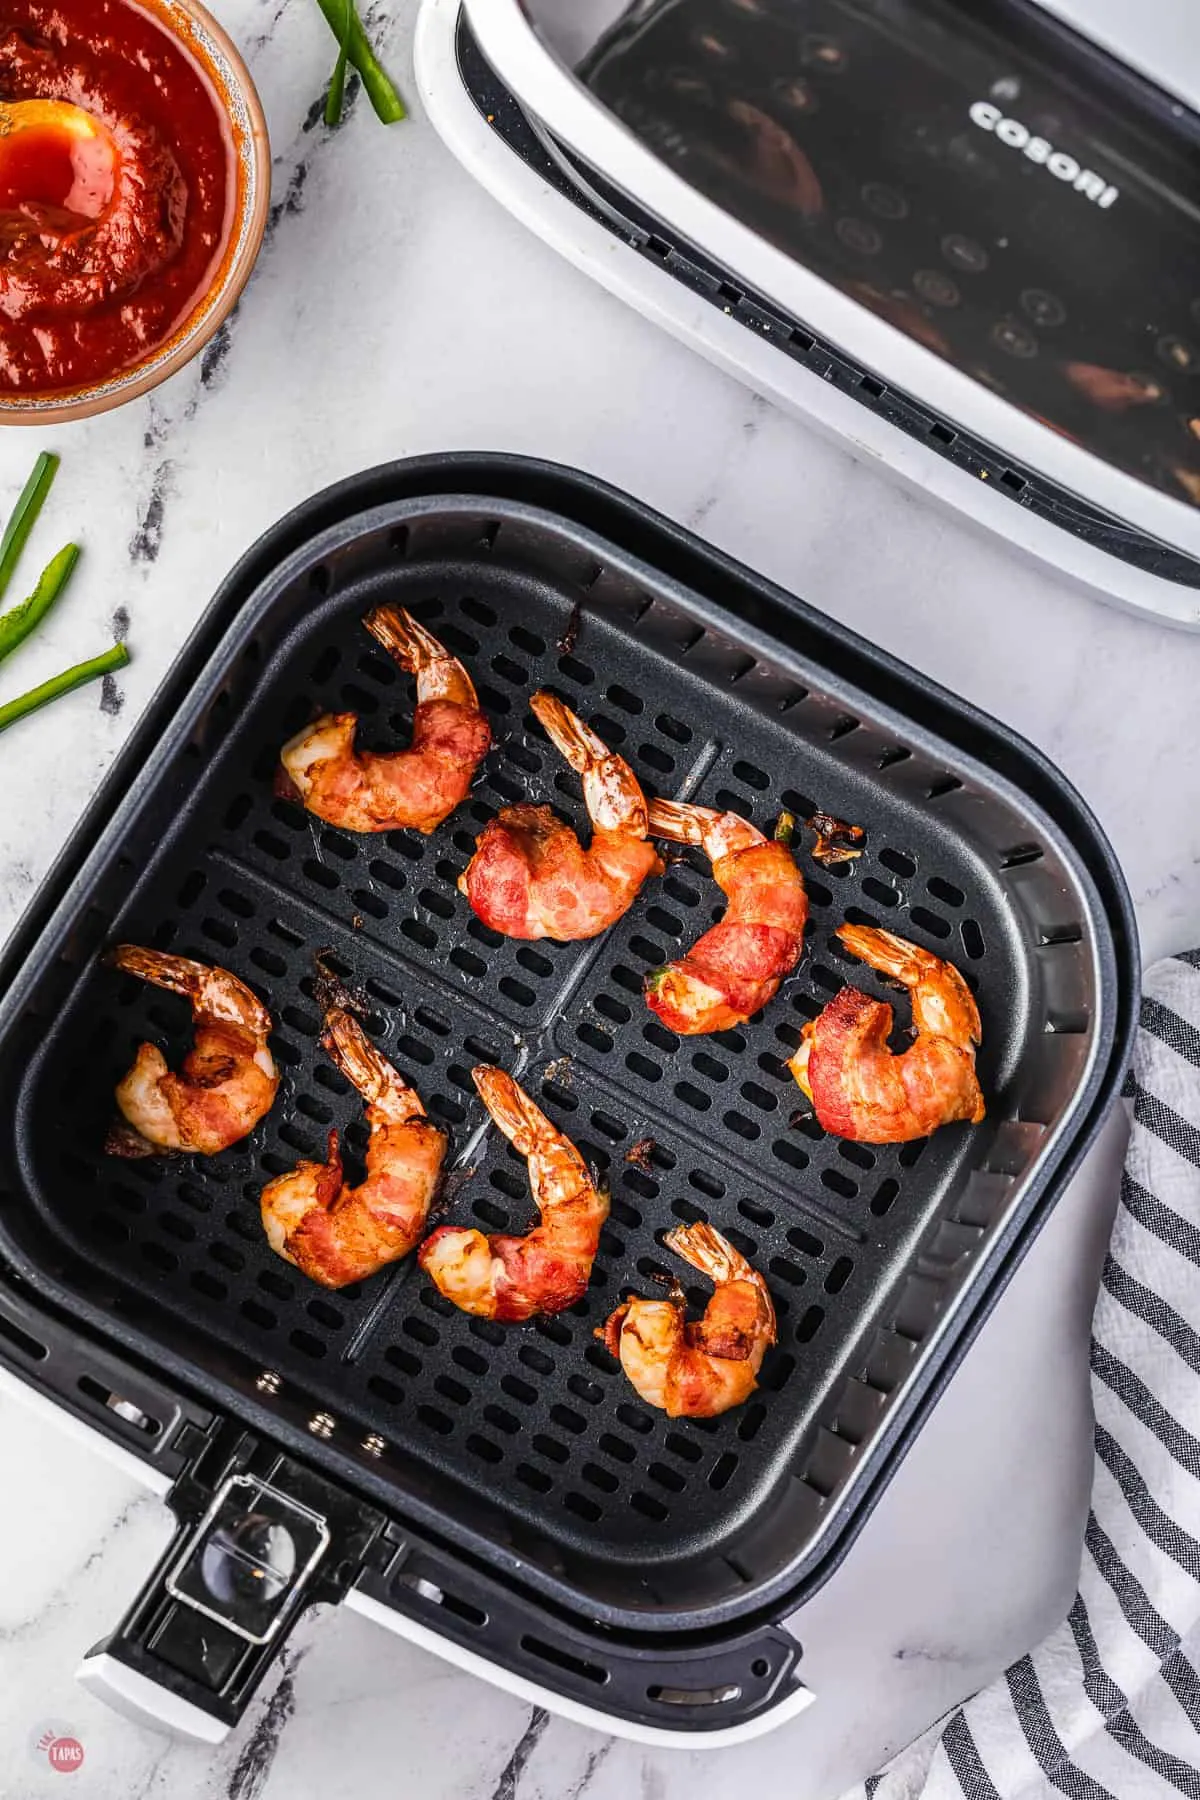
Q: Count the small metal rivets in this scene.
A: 3